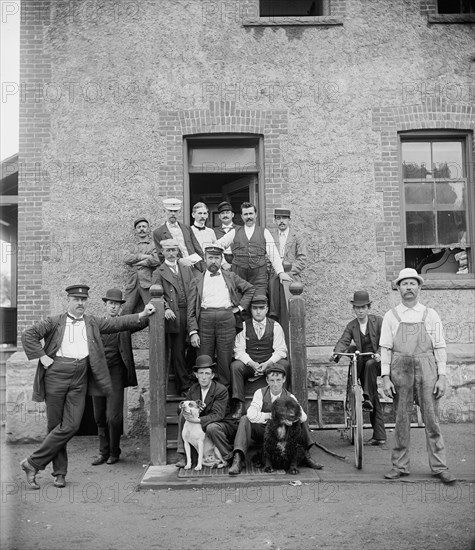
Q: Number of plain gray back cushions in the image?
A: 0